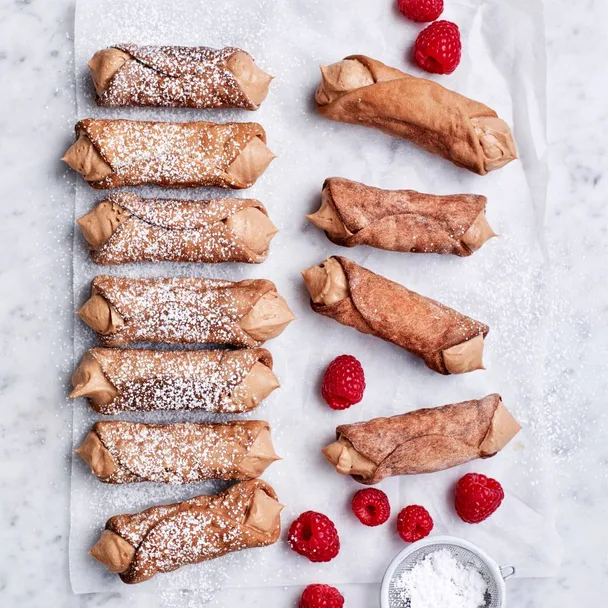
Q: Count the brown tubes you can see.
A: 11